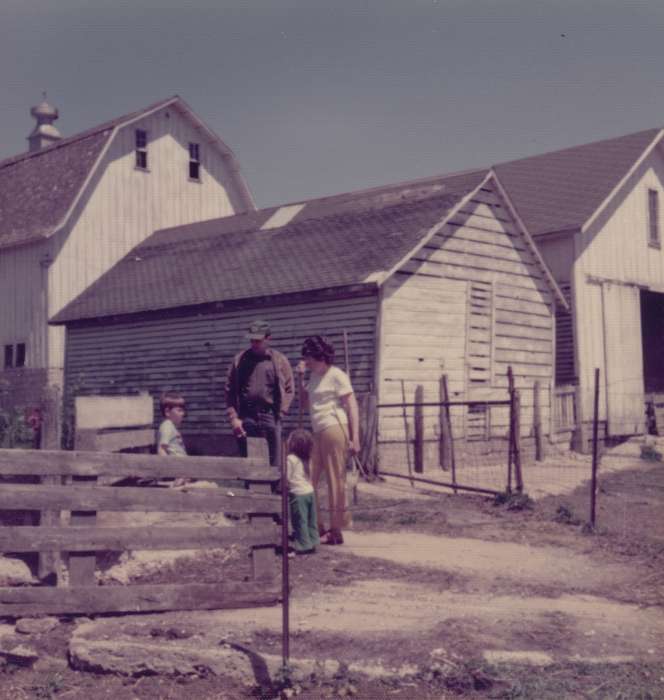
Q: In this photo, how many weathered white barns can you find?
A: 3